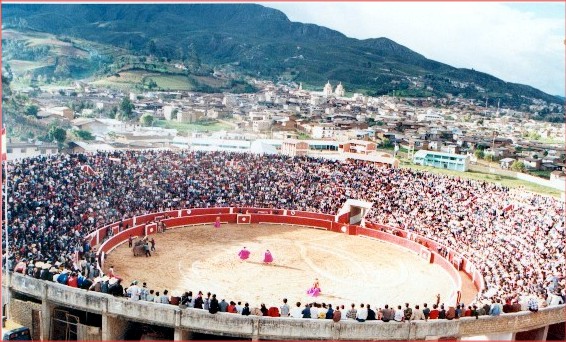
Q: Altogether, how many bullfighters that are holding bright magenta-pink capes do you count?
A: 4